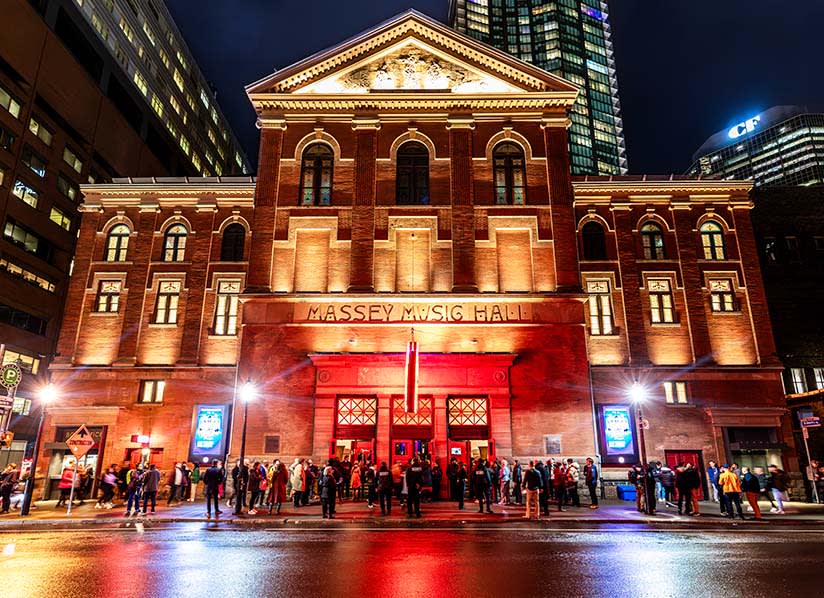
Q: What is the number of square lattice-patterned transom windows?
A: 3